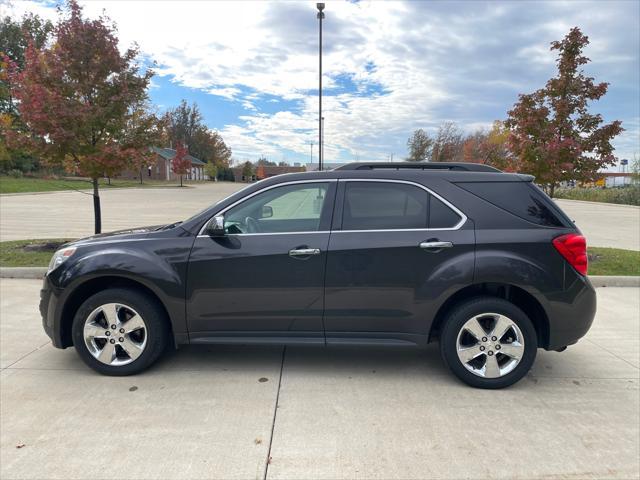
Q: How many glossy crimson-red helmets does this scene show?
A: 0